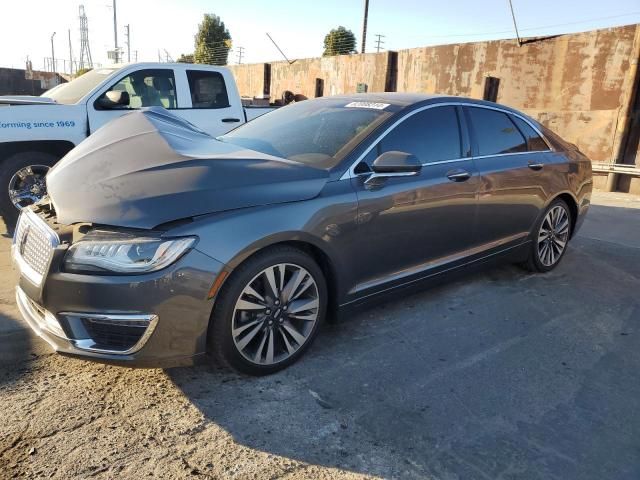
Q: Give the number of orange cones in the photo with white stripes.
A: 0